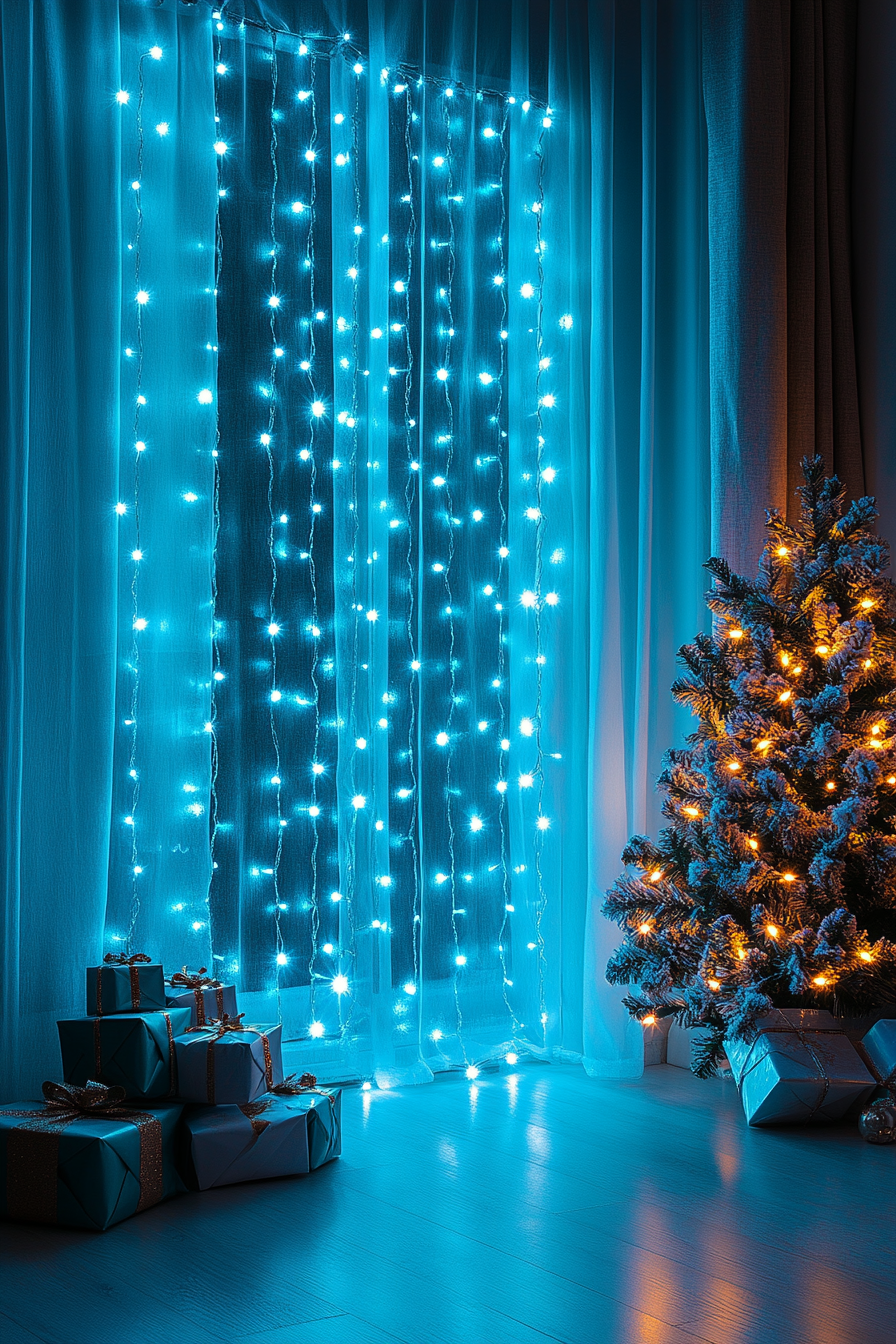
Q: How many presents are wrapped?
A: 8